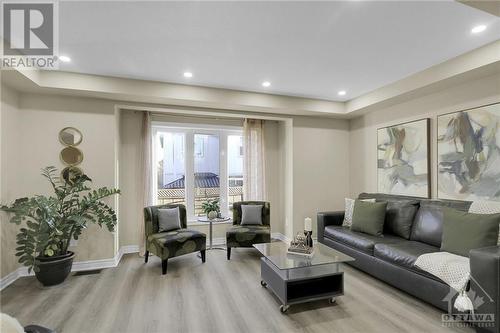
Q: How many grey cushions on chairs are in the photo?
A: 2